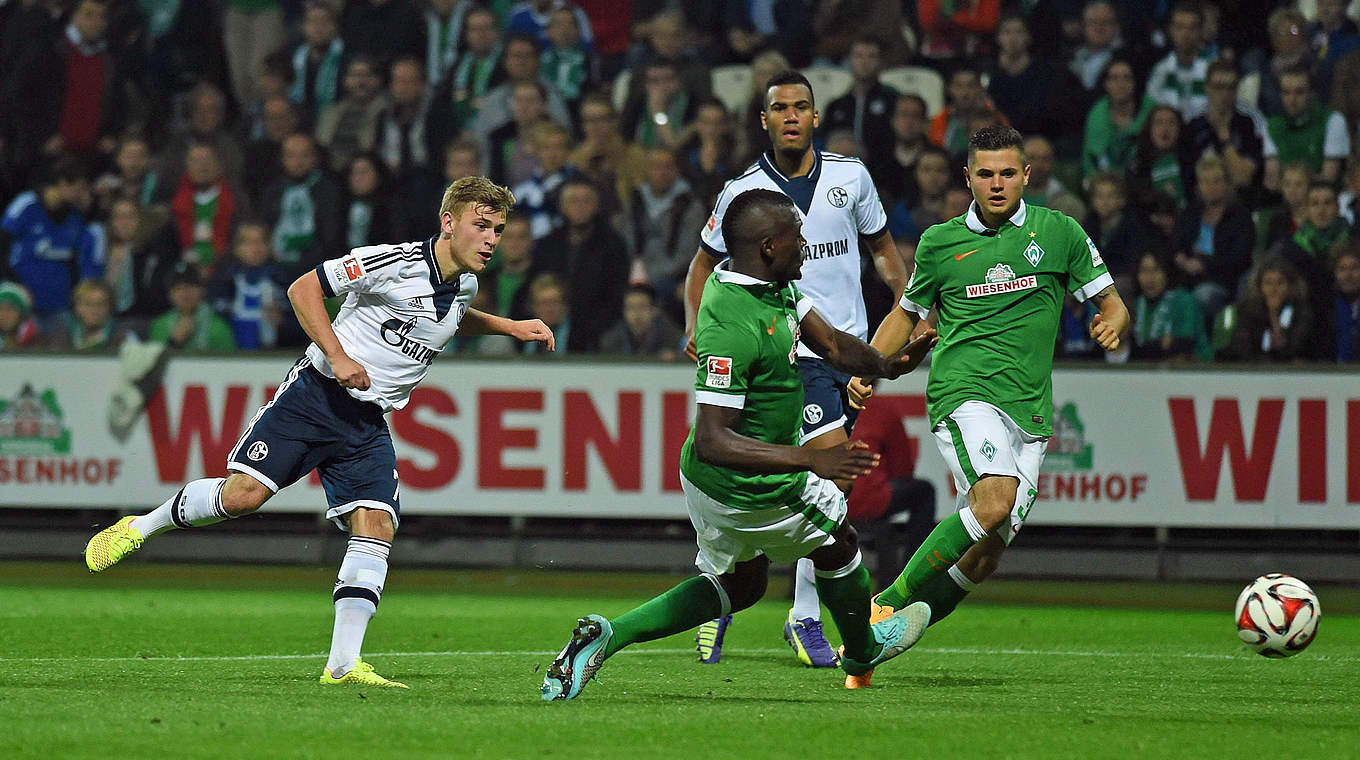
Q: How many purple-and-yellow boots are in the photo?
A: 2